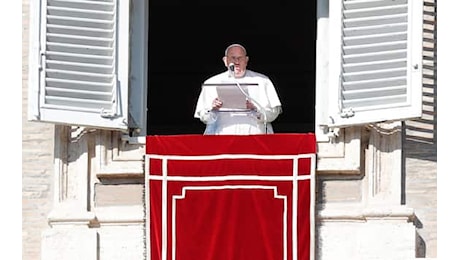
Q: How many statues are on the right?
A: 0